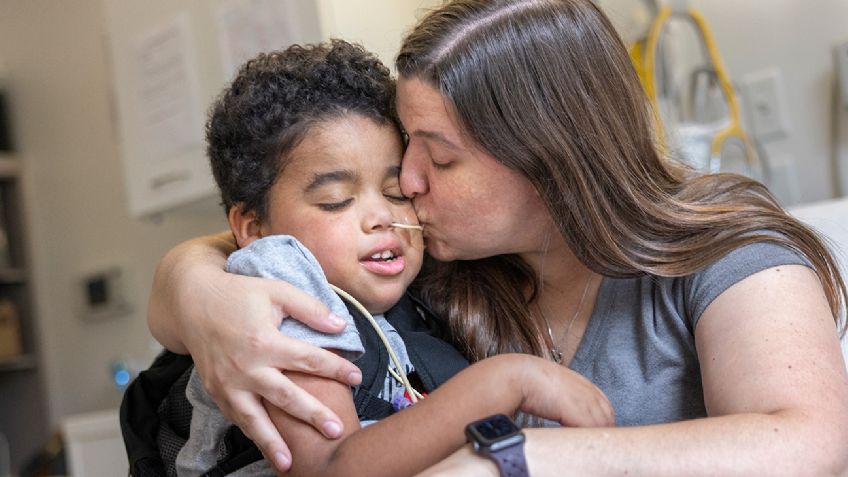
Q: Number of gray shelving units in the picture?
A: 1